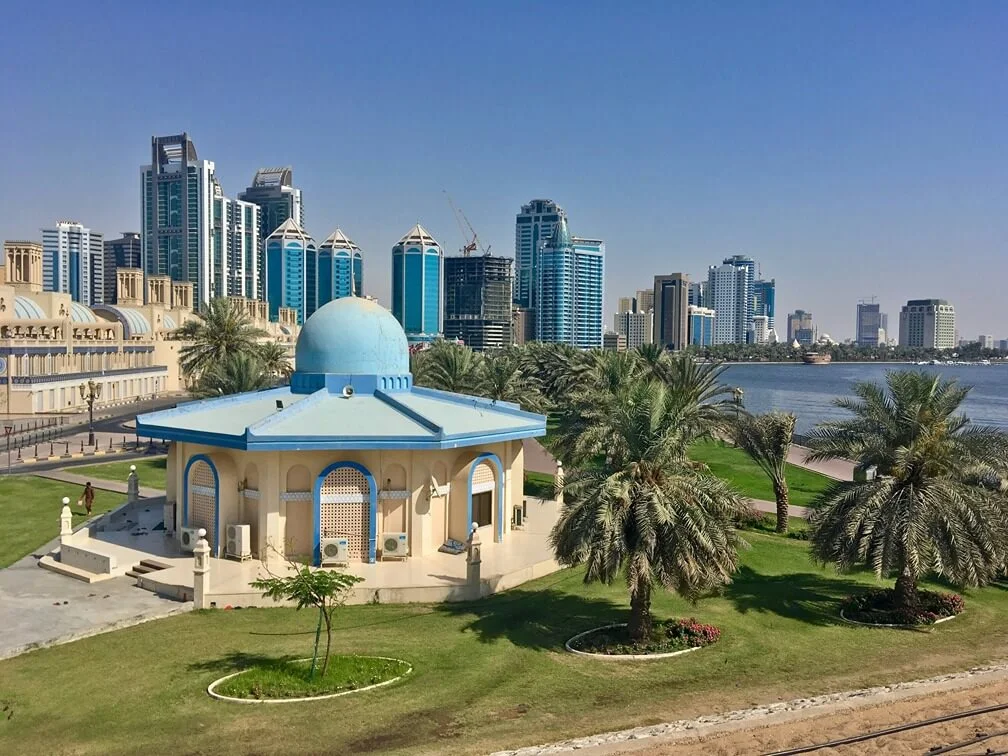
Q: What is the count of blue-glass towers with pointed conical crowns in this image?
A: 3